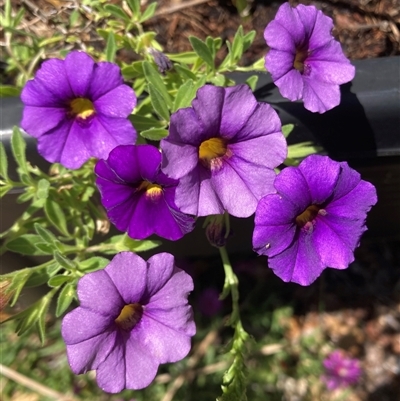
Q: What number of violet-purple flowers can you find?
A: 6